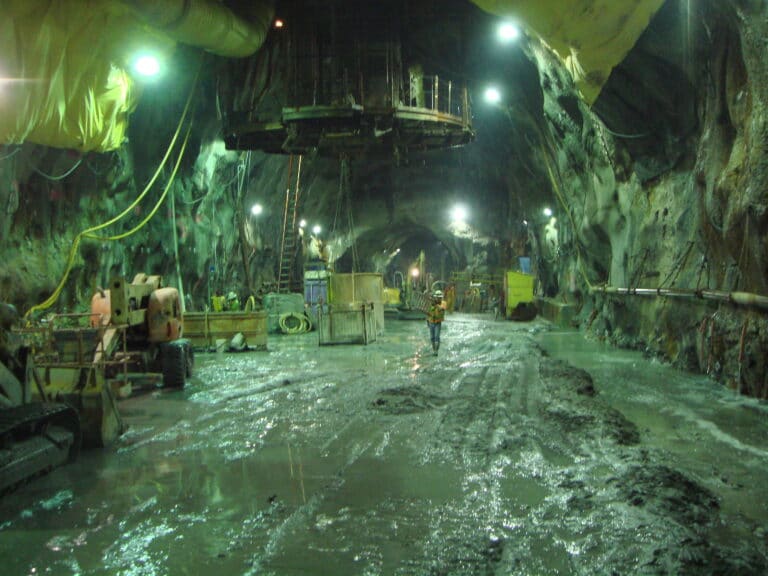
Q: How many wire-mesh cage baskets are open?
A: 1